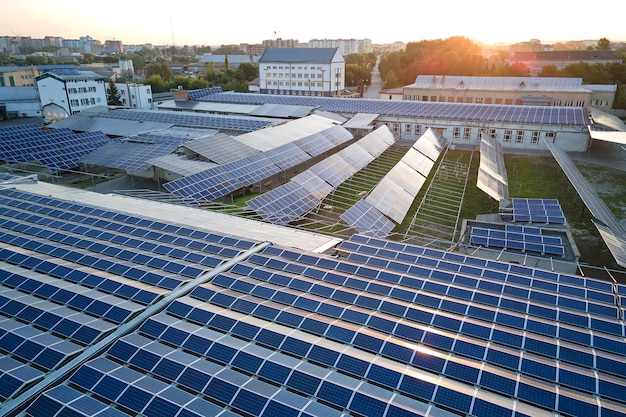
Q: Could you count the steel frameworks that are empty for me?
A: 2